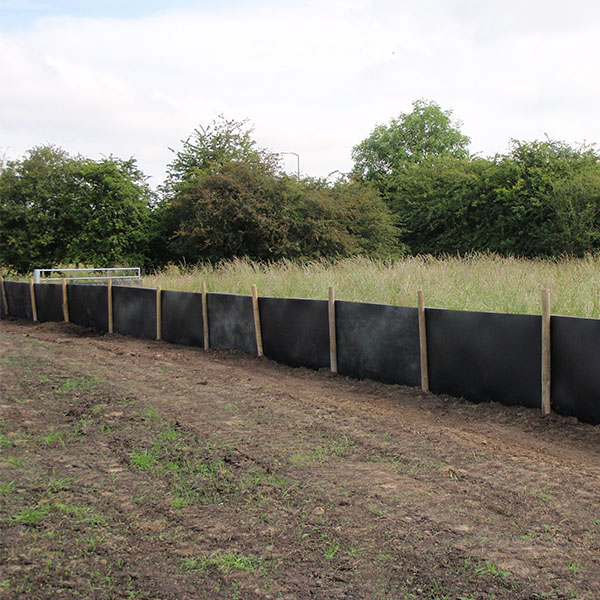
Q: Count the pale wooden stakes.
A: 10